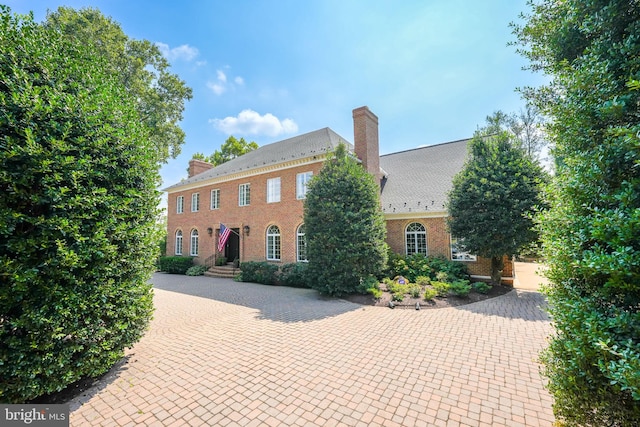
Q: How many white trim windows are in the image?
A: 12